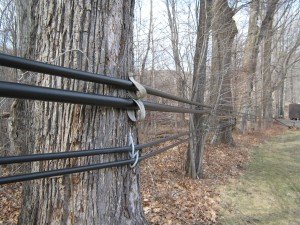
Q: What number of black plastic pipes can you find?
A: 4